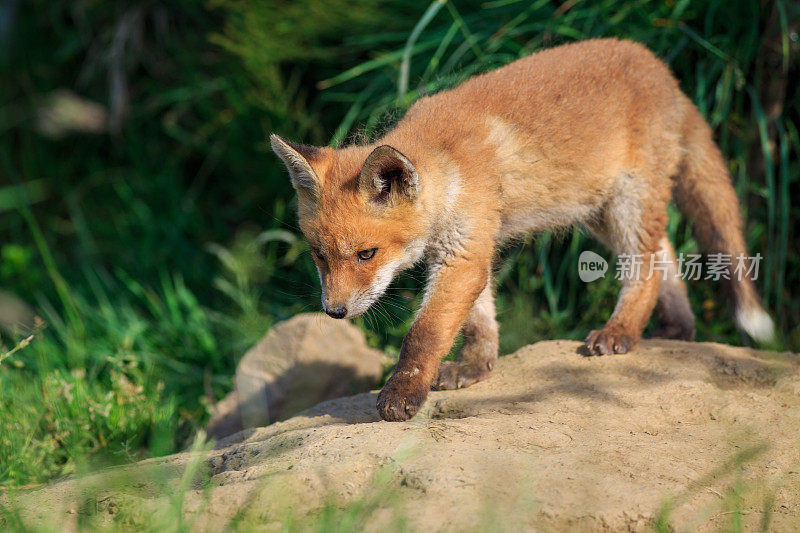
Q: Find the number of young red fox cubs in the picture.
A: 1